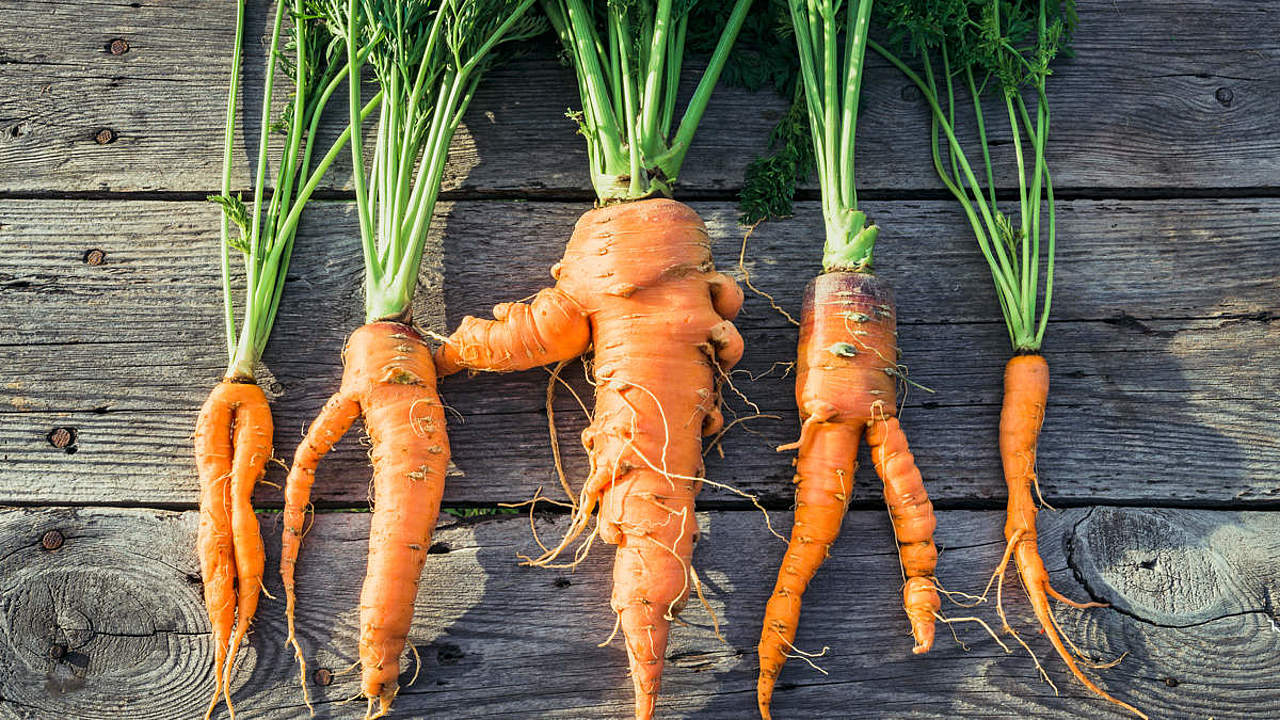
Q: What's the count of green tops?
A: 5